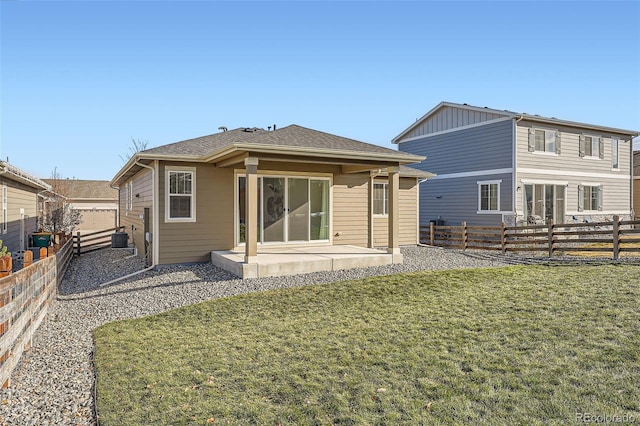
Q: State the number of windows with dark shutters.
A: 3